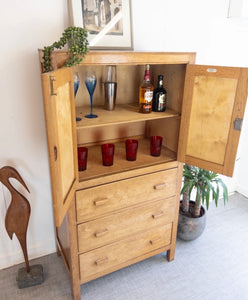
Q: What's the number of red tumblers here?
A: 4